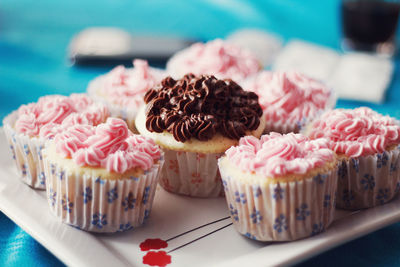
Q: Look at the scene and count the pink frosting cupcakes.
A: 7